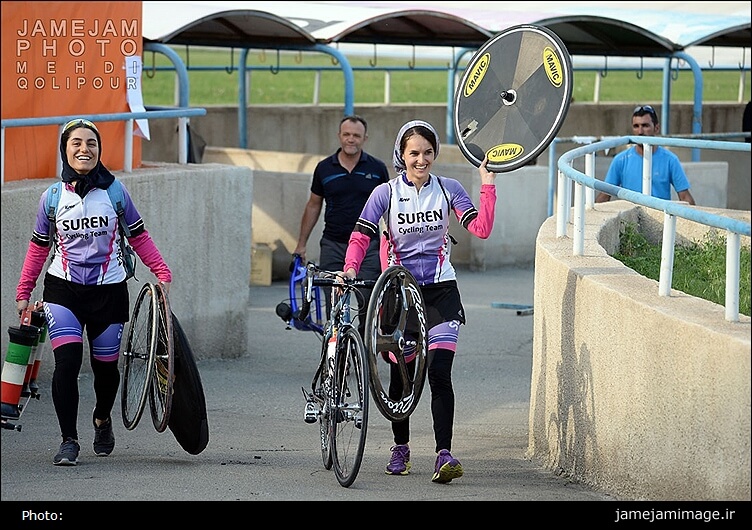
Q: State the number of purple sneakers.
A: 2